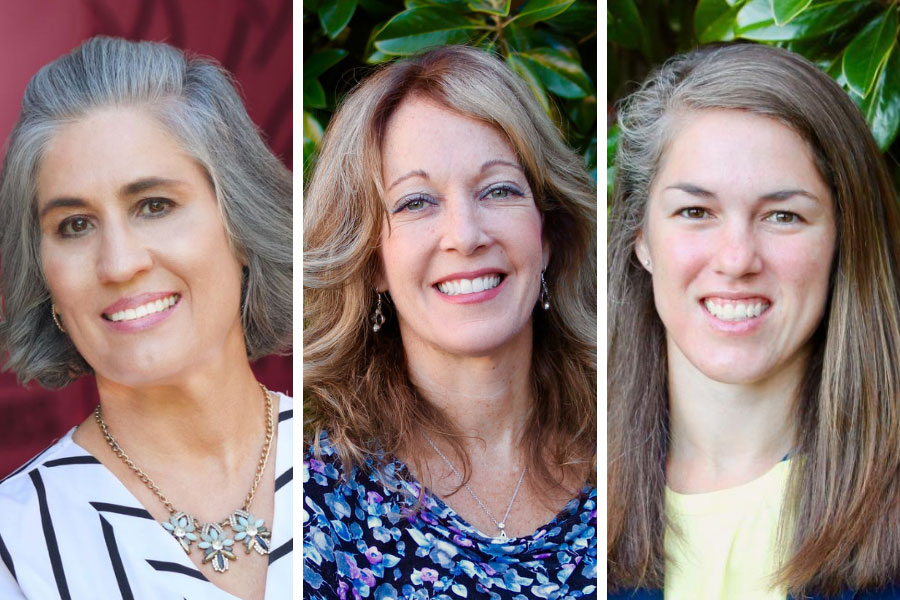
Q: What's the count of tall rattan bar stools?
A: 0